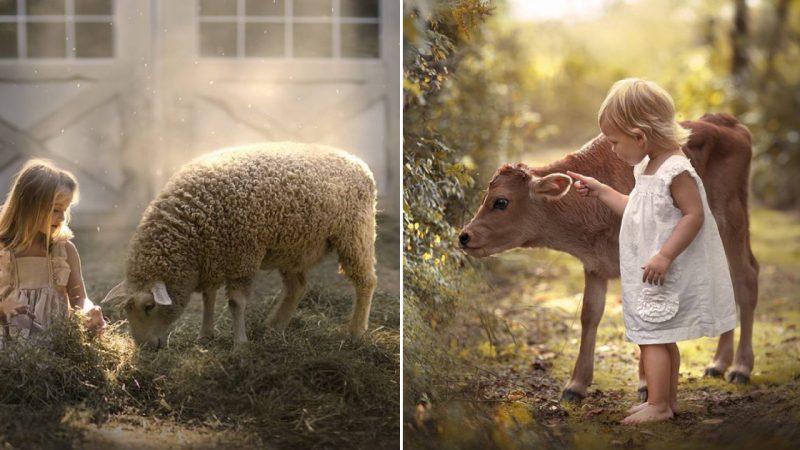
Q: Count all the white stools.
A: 0